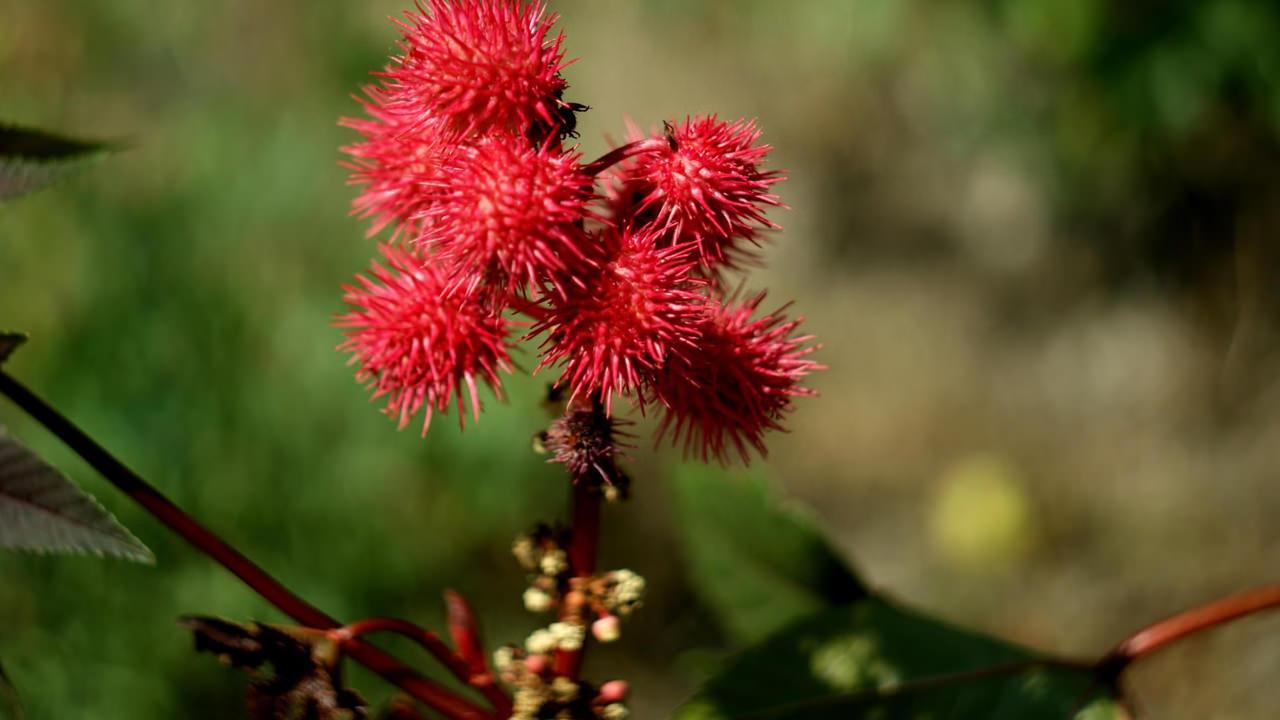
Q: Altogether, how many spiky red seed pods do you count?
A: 7